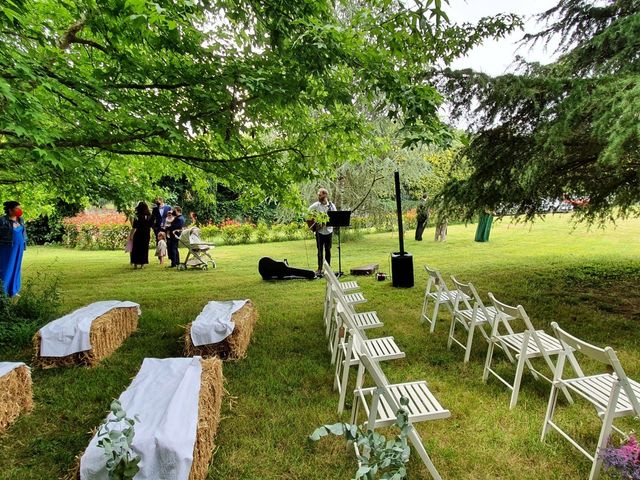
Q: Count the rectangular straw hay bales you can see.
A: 4